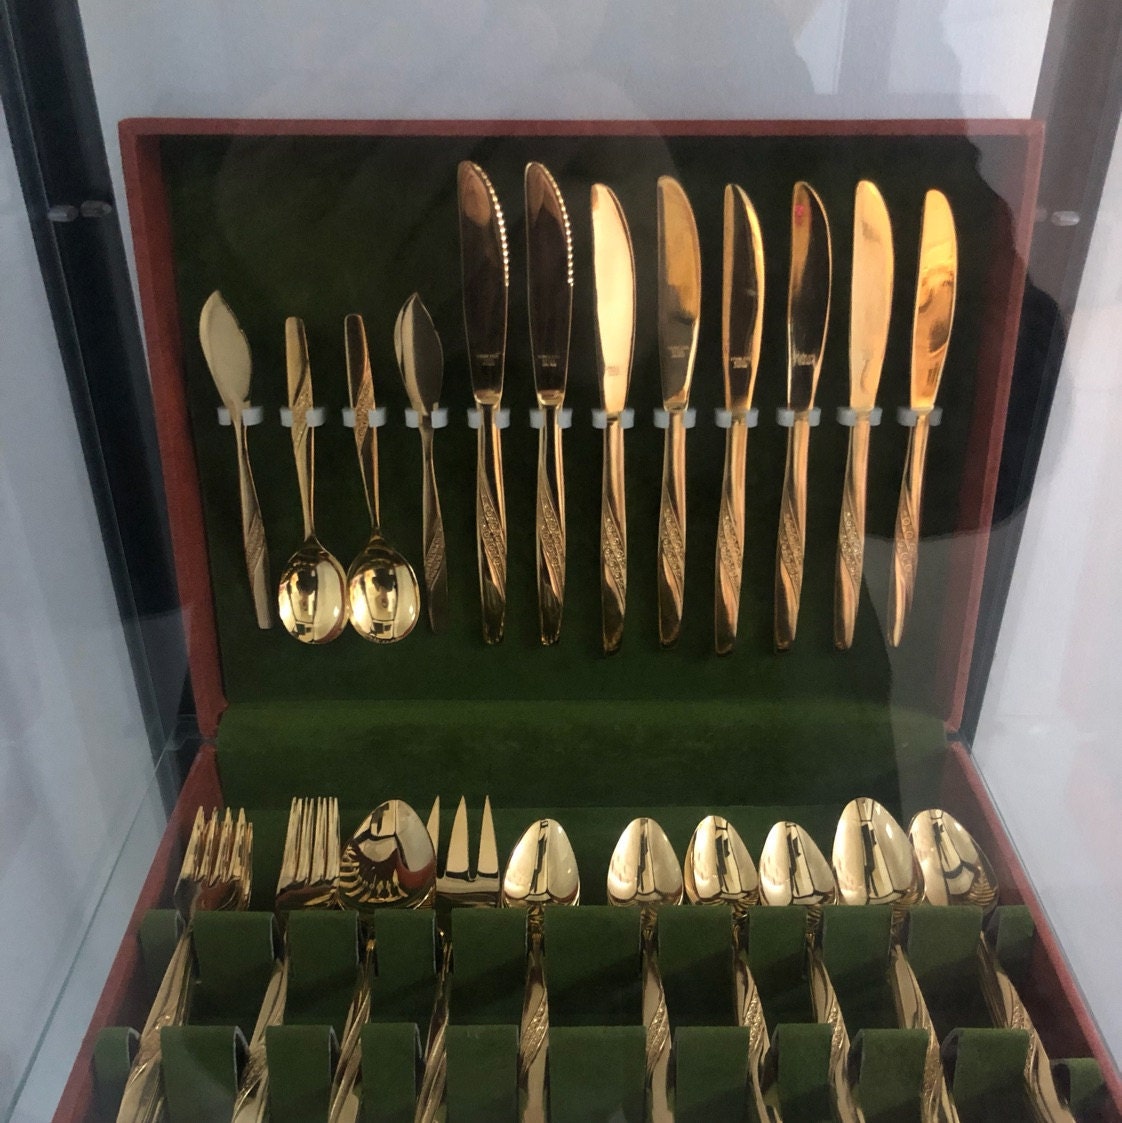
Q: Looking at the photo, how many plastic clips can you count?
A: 12